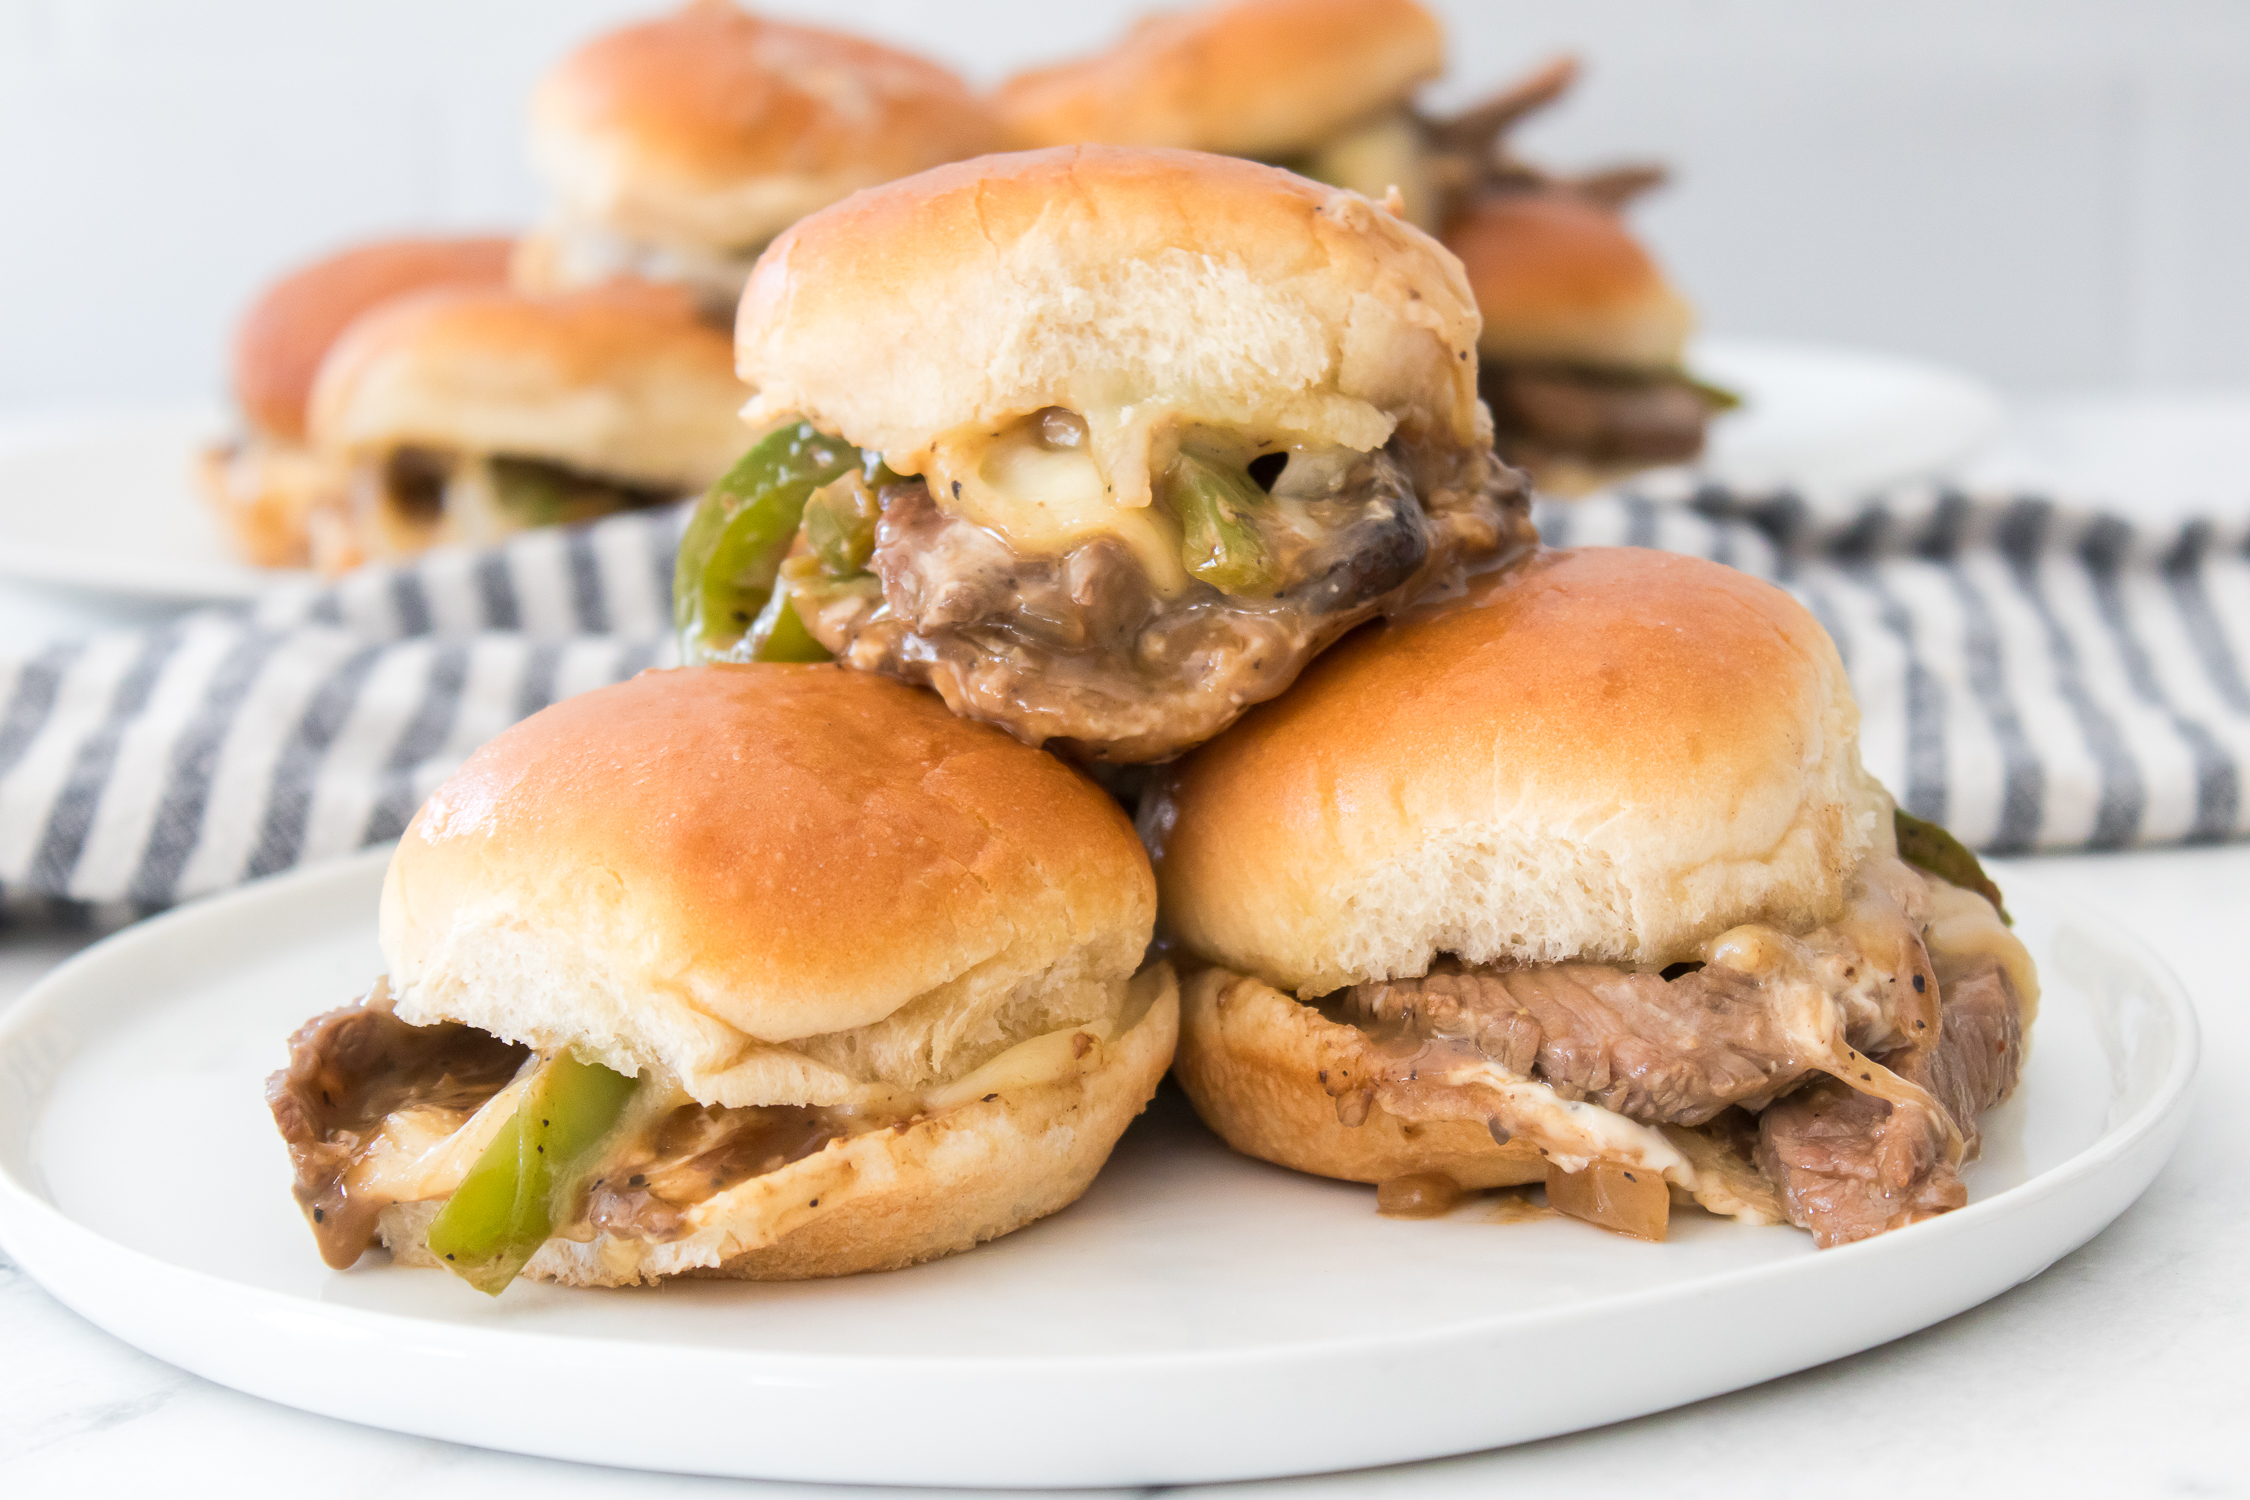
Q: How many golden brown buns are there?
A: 8